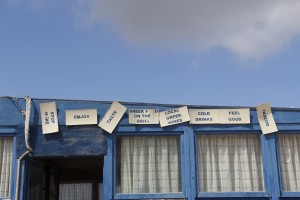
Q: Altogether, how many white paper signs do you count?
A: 8